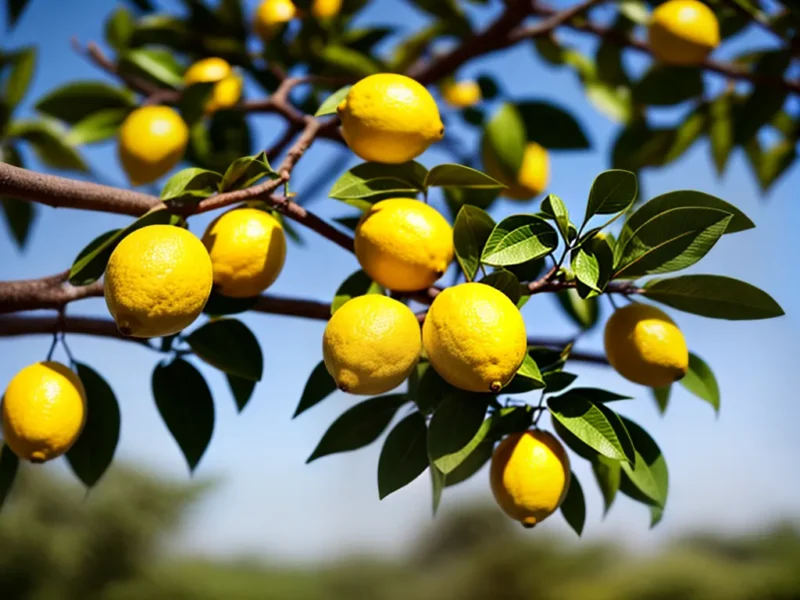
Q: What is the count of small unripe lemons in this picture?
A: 0